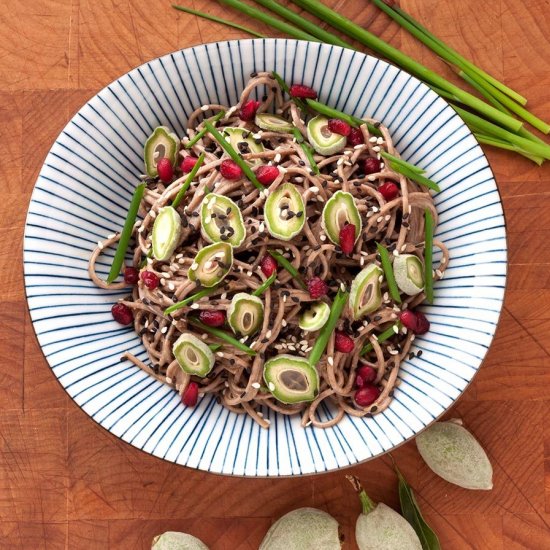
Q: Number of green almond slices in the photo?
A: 15